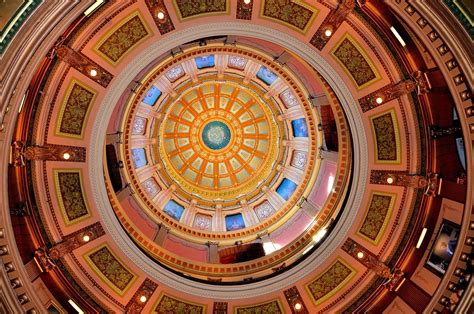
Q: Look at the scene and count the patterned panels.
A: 12